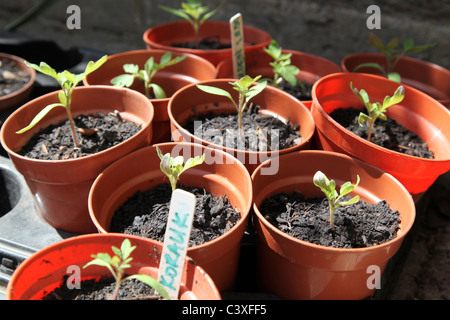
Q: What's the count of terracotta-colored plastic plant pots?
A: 11